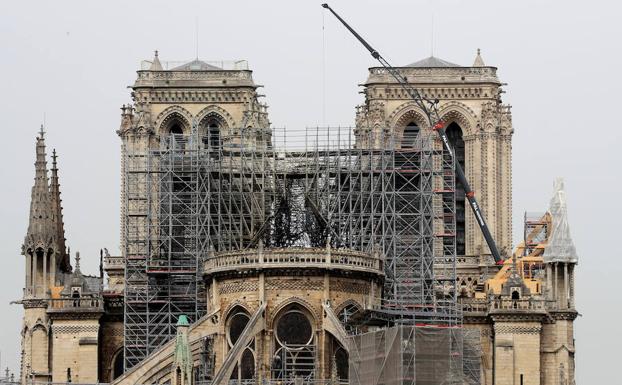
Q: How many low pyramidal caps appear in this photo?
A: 2